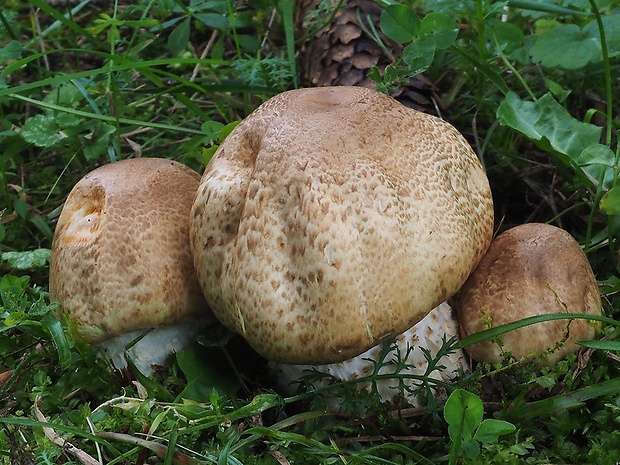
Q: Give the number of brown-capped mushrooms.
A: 3